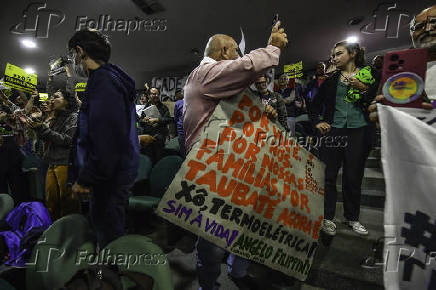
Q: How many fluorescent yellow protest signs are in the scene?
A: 4